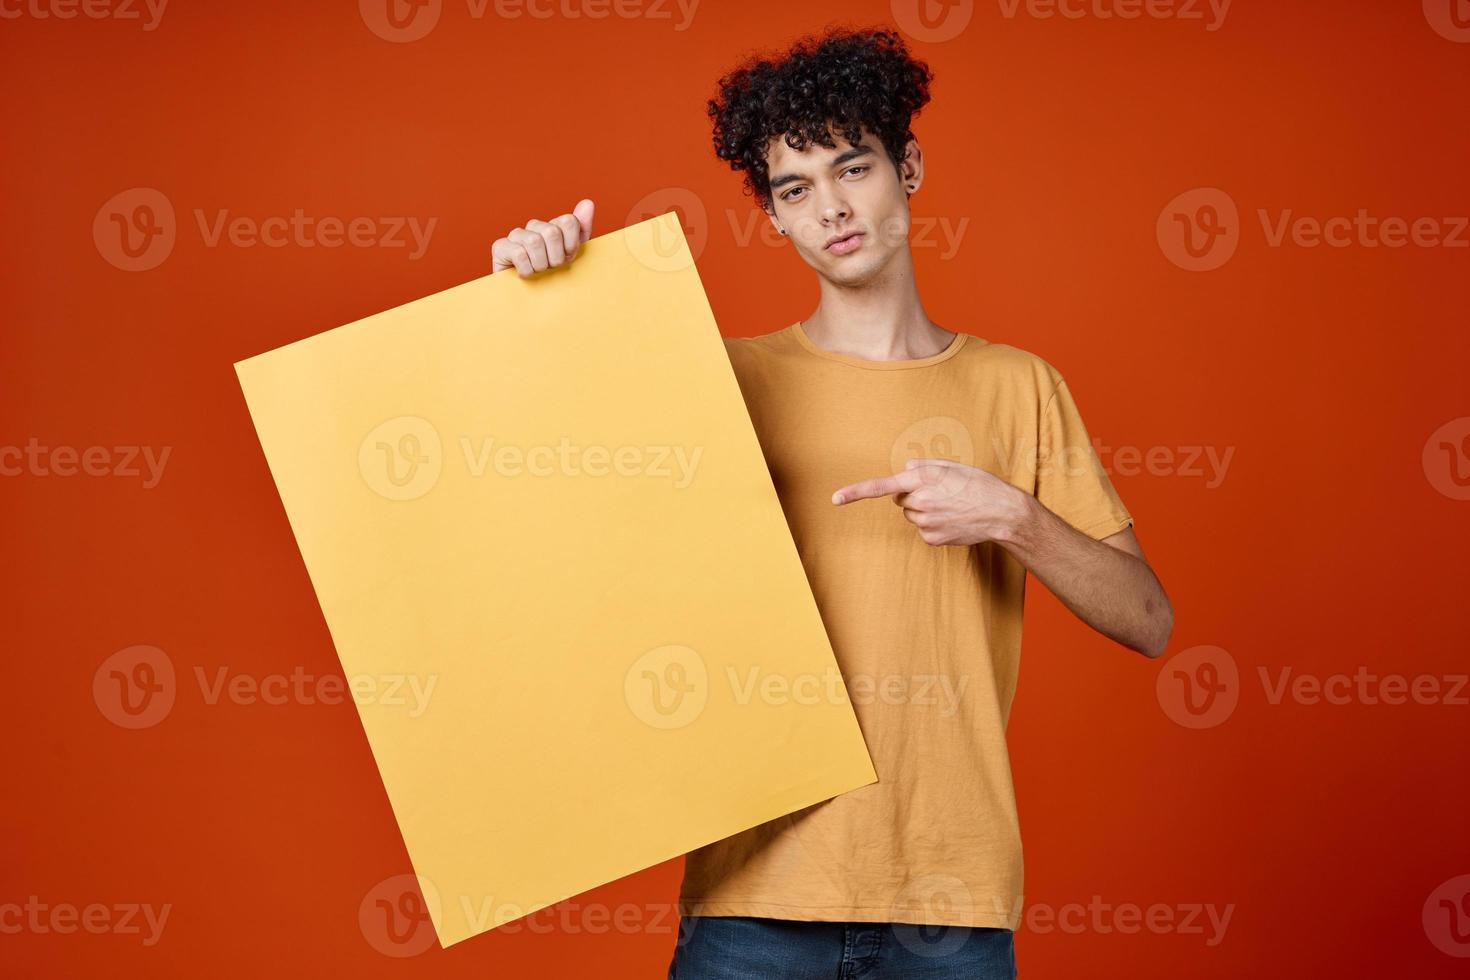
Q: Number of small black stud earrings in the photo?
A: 2